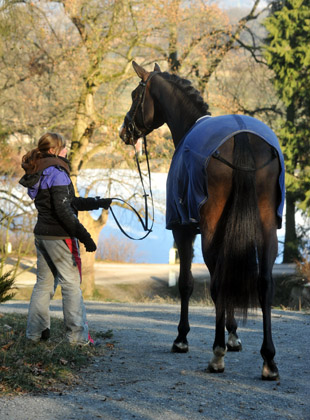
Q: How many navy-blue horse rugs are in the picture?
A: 1